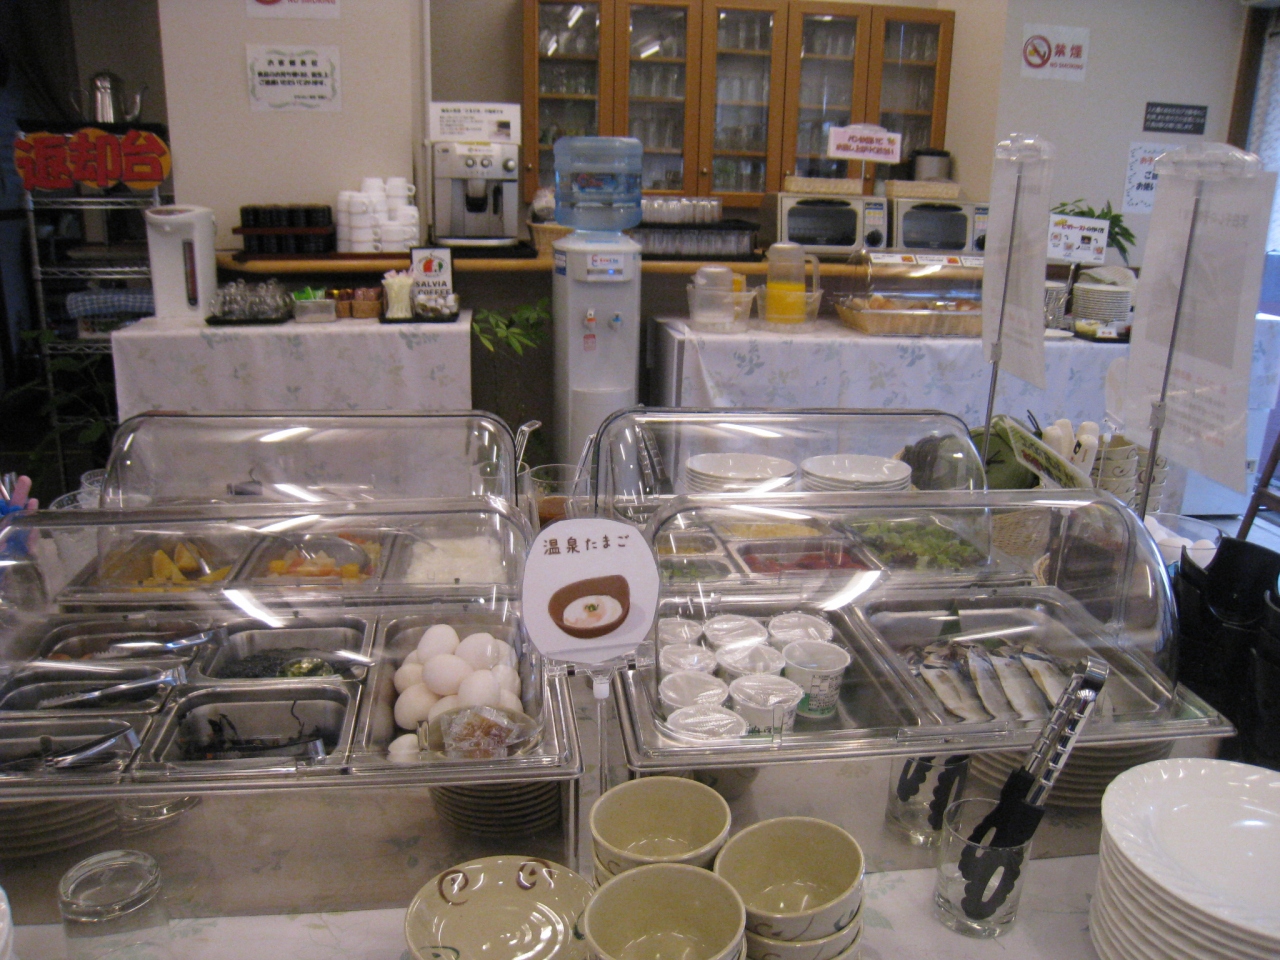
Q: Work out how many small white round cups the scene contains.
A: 9